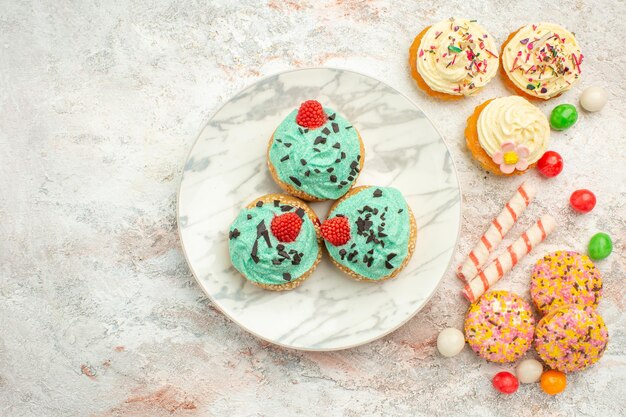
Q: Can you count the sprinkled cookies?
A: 3